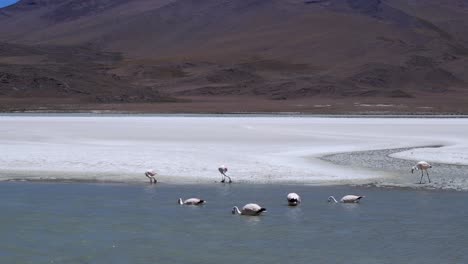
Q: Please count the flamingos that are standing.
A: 3